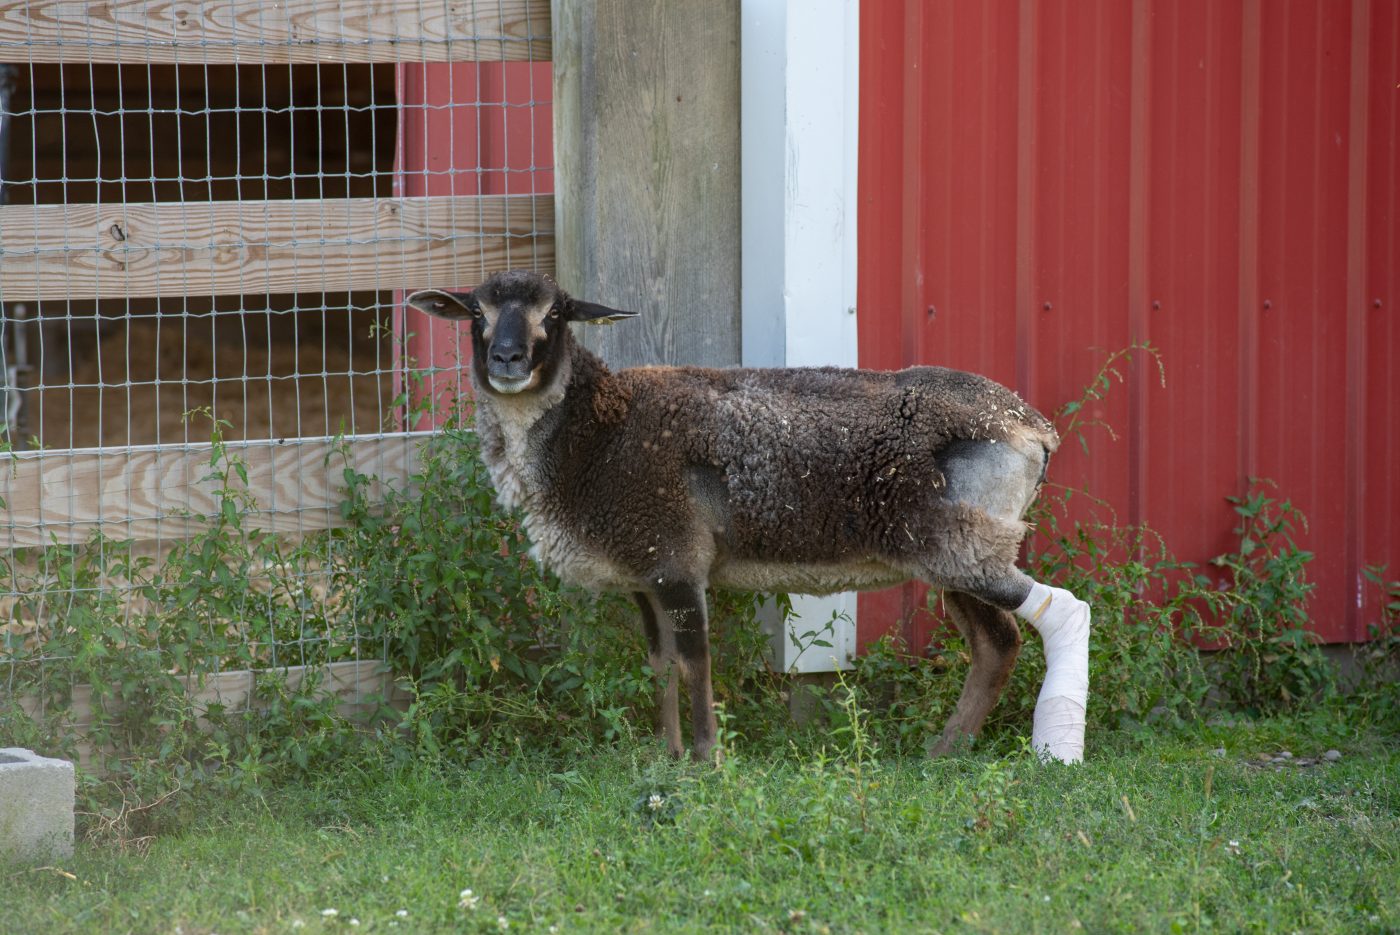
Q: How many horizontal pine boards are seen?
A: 4